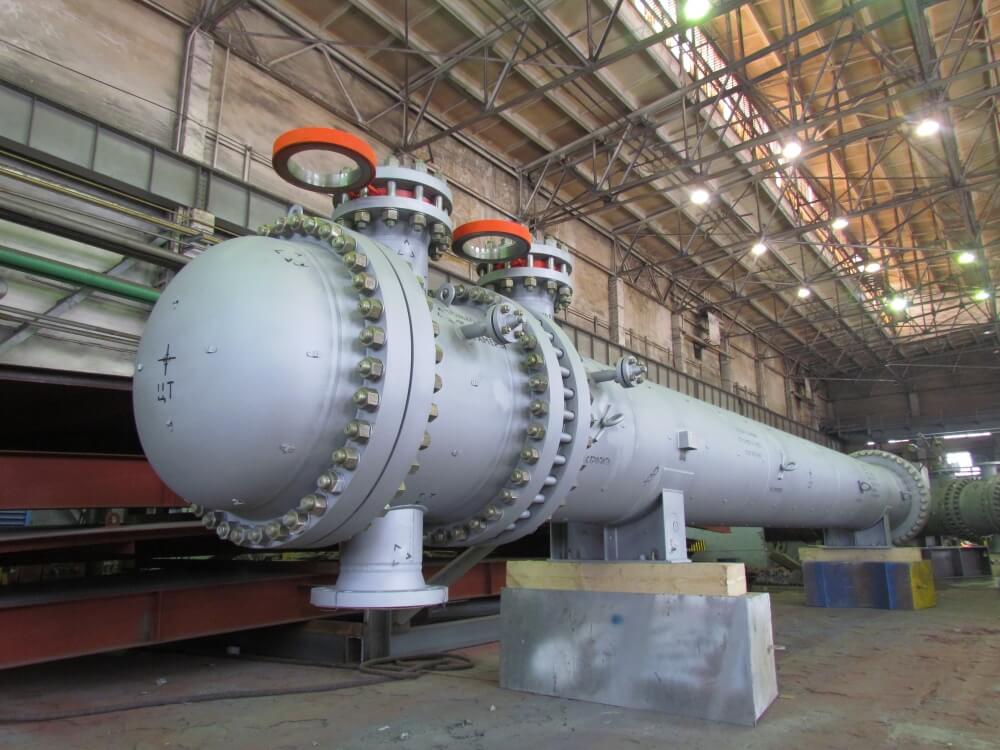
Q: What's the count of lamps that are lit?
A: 11